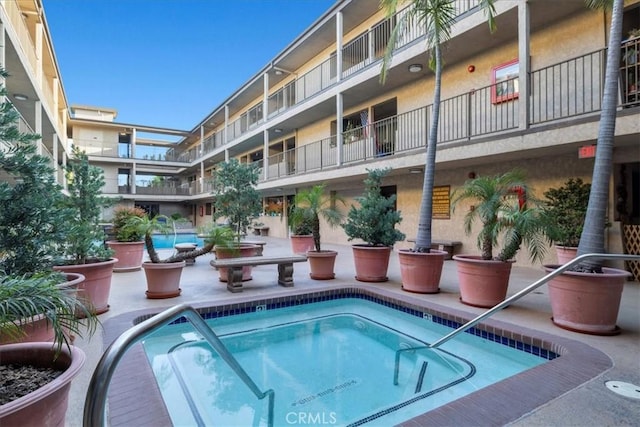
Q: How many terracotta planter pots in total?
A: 14